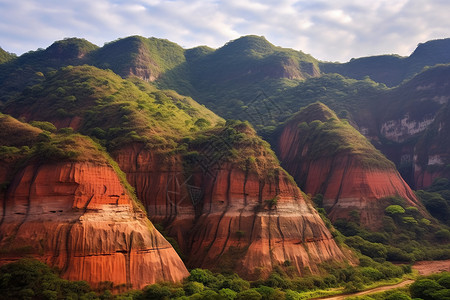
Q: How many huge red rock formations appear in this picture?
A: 3